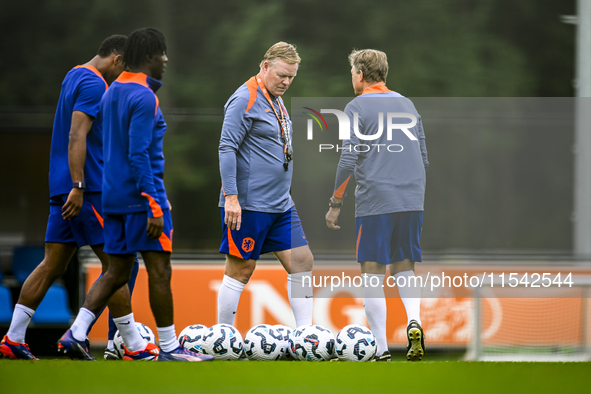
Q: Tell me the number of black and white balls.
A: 7